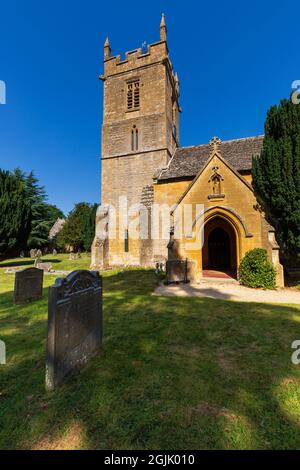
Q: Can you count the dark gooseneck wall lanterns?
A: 0